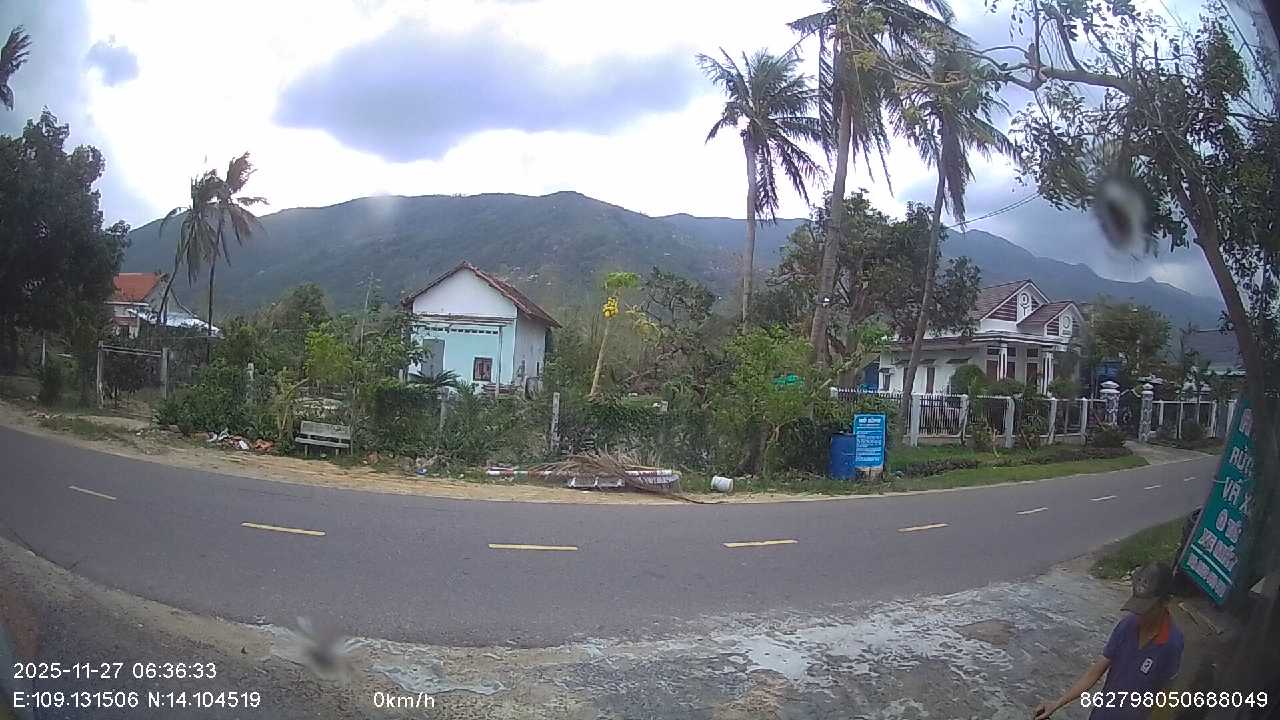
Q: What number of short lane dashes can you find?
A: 9